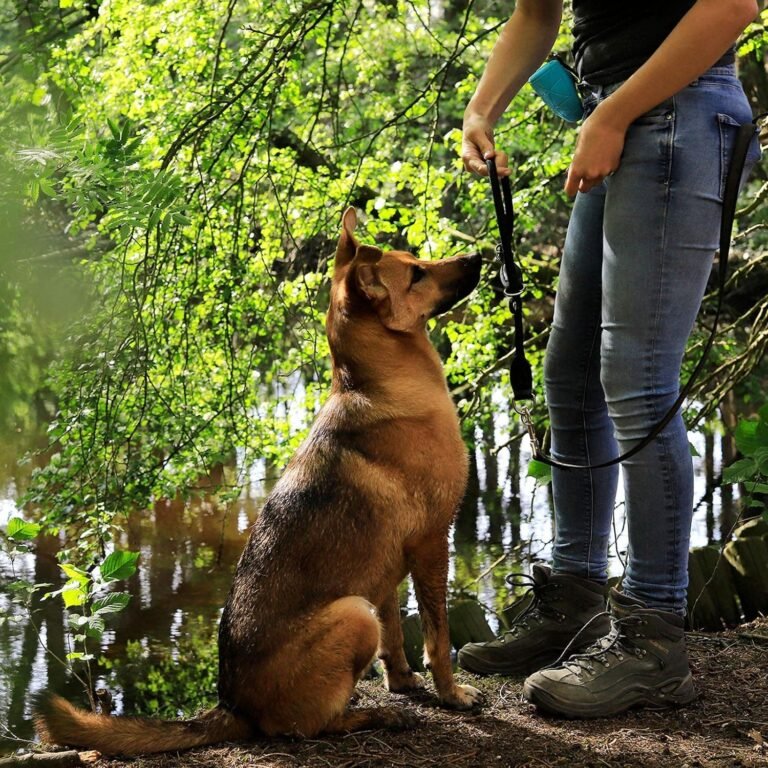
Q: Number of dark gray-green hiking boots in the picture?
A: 2